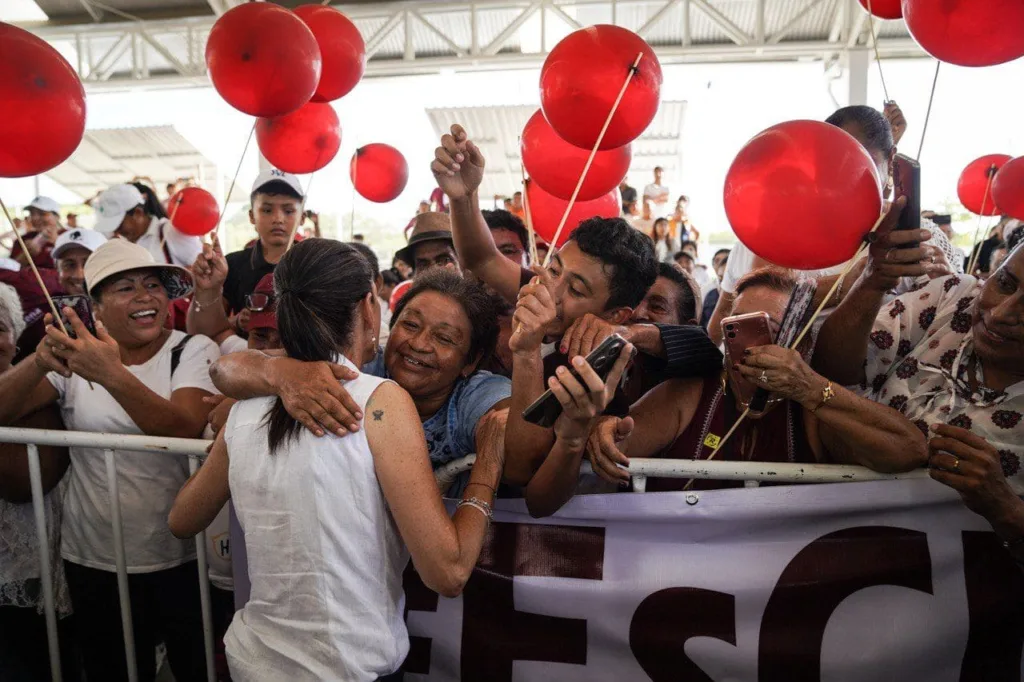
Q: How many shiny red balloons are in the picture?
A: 14